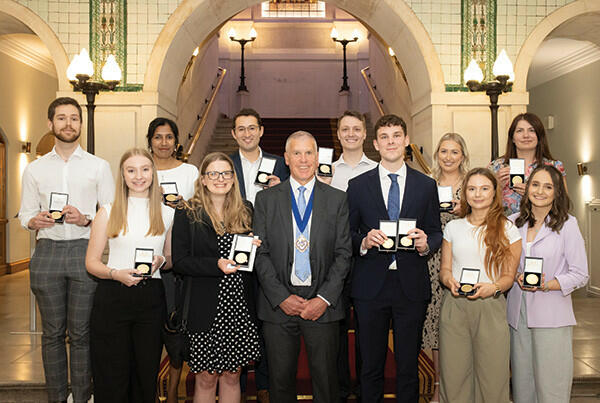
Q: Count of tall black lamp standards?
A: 4